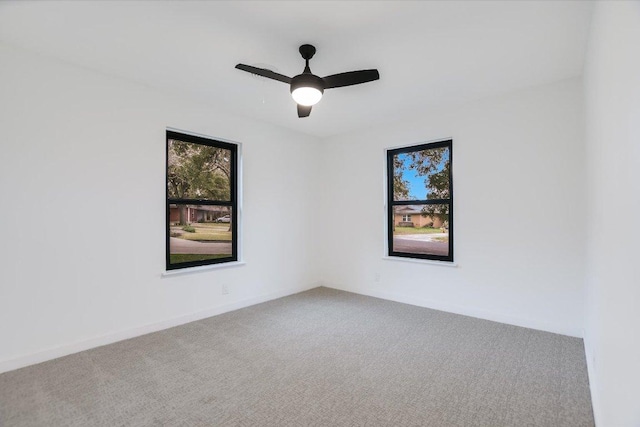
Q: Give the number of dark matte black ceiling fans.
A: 1